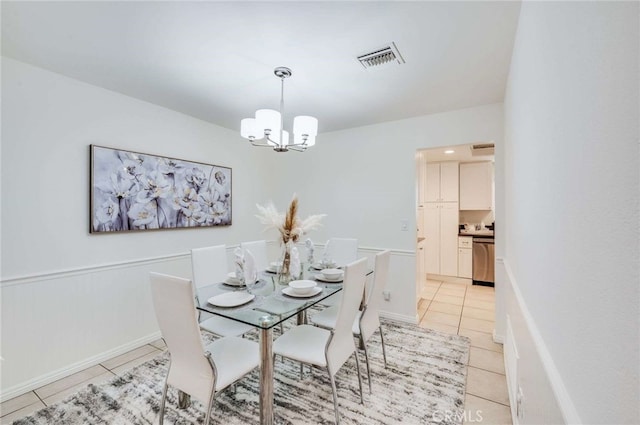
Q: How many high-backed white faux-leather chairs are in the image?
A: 6